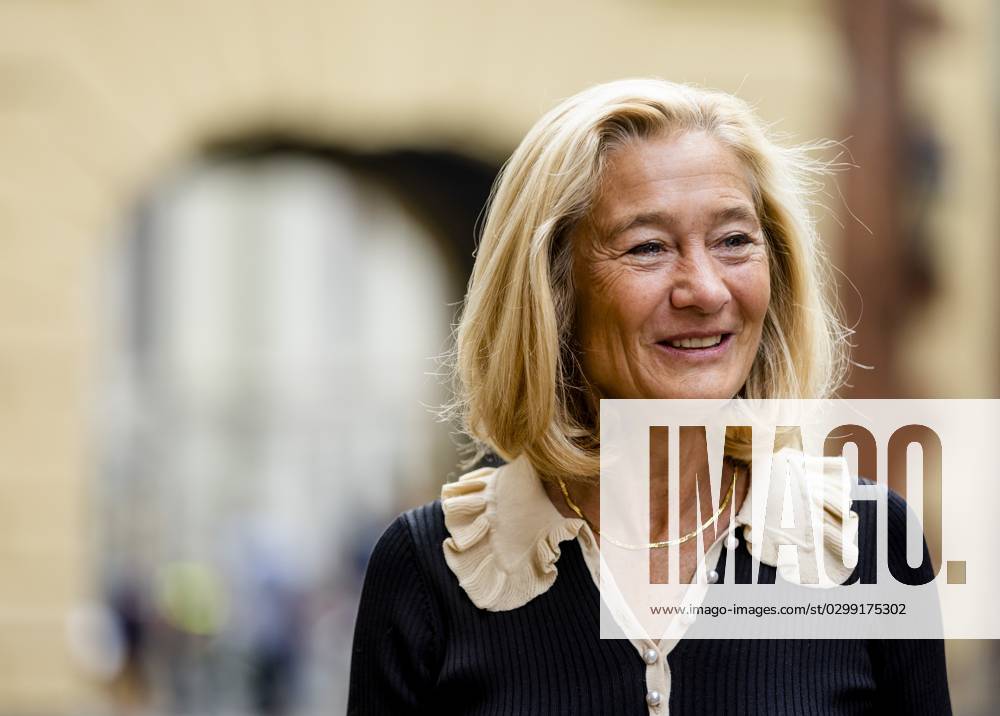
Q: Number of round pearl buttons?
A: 5